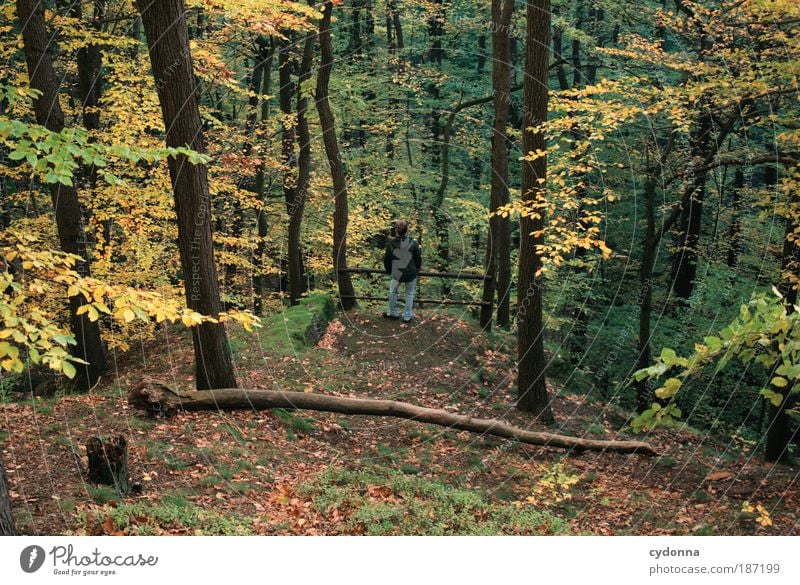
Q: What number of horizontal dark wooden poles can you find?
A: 2